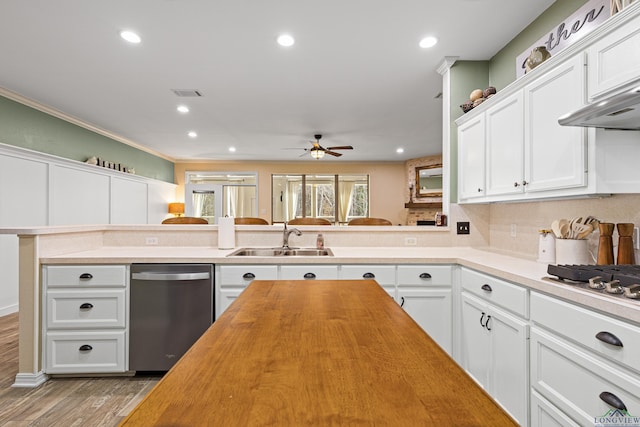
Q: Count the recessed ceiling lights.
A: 7